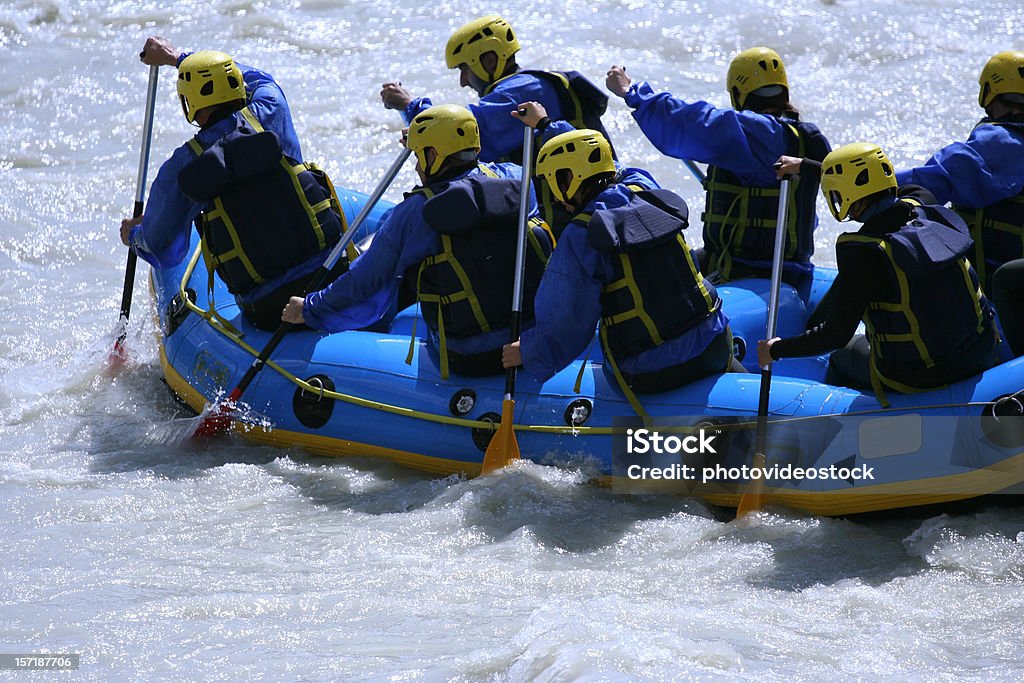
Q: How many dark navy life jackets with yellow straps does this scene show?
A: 7